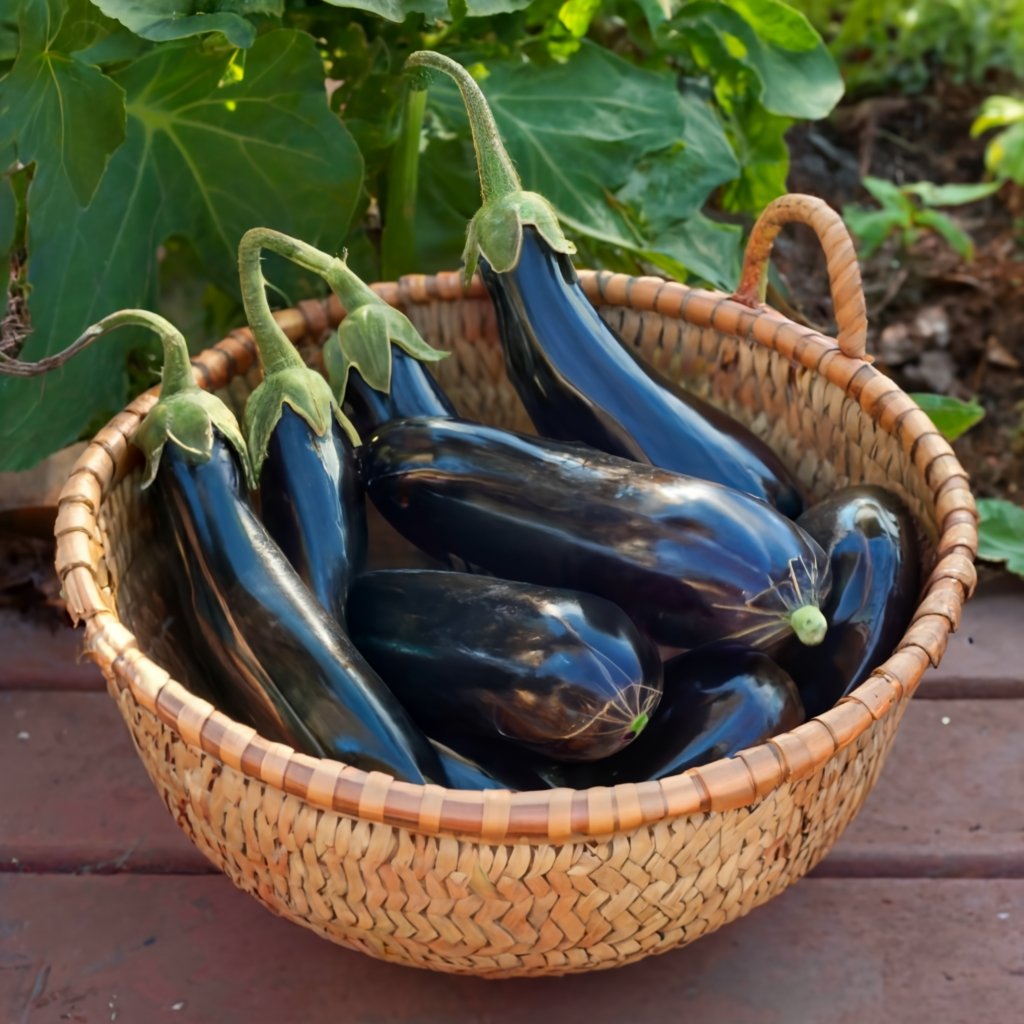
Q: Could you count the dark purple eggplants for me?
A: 8